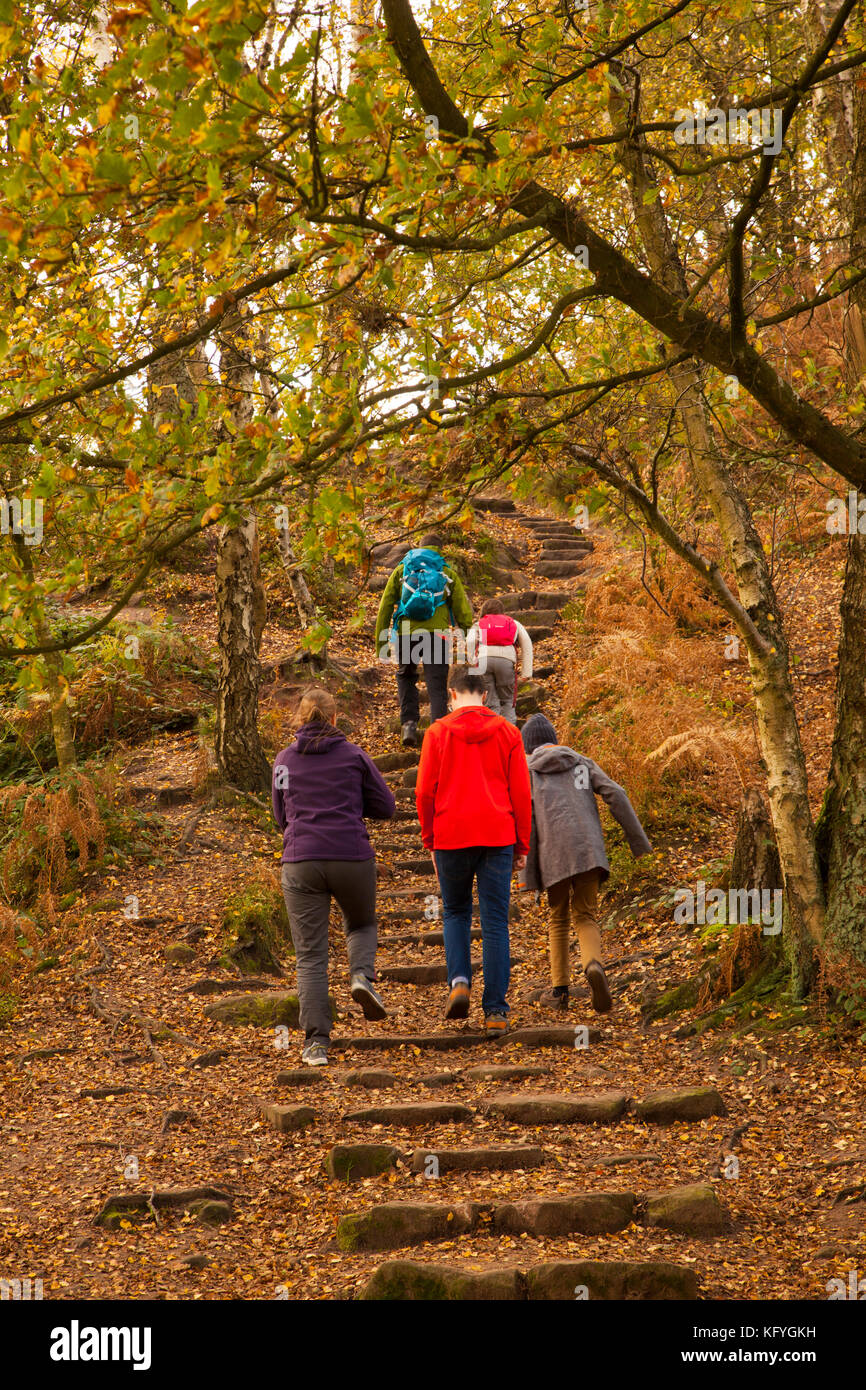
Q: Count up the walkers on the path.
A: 5